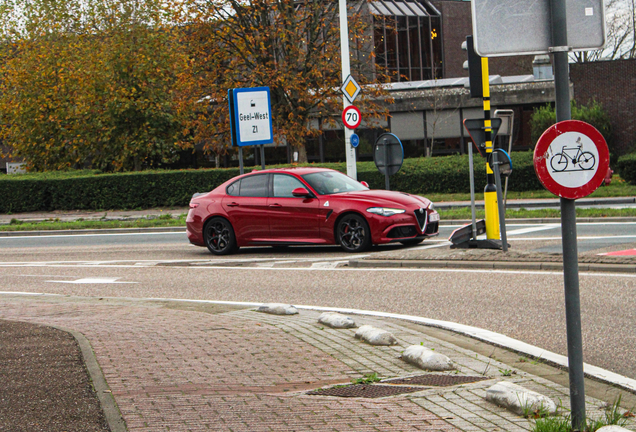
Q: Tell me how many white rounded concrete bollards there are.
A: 6